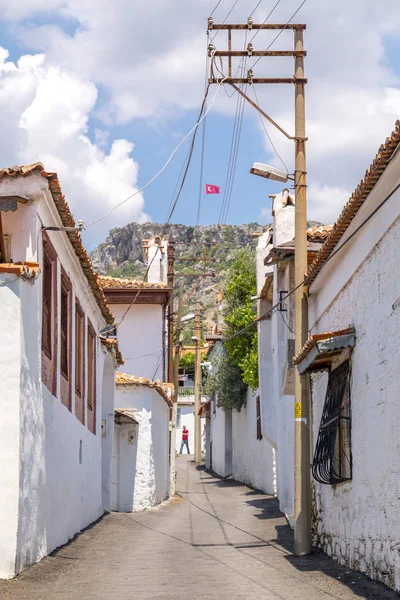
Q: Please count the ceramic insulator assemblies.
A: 5